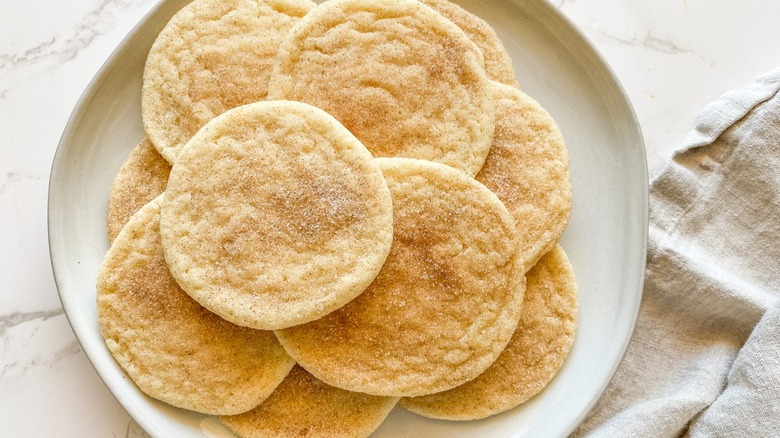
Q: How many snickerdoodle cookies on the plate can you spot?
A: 10